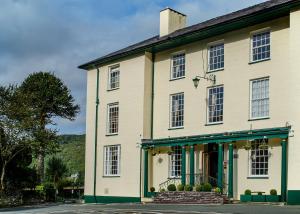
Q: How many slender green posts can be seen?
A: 6